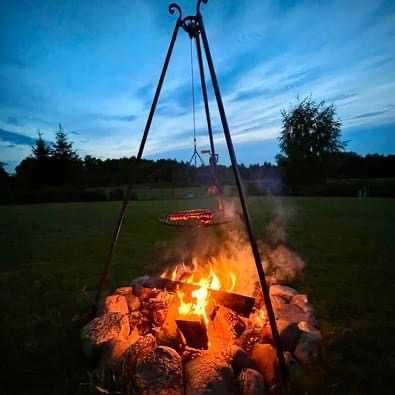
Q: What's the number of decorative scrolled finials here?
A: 2